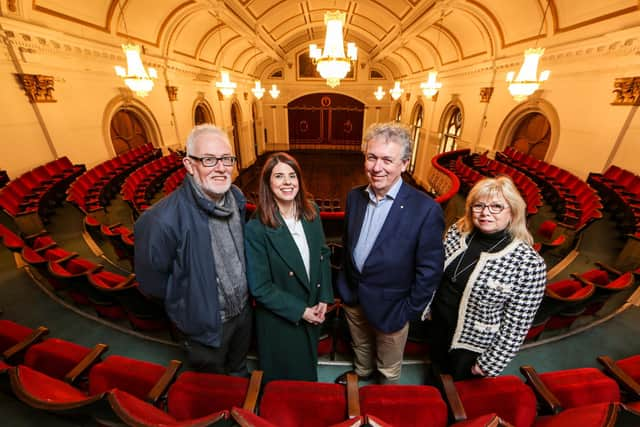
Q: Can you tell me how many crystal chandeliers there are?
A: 9